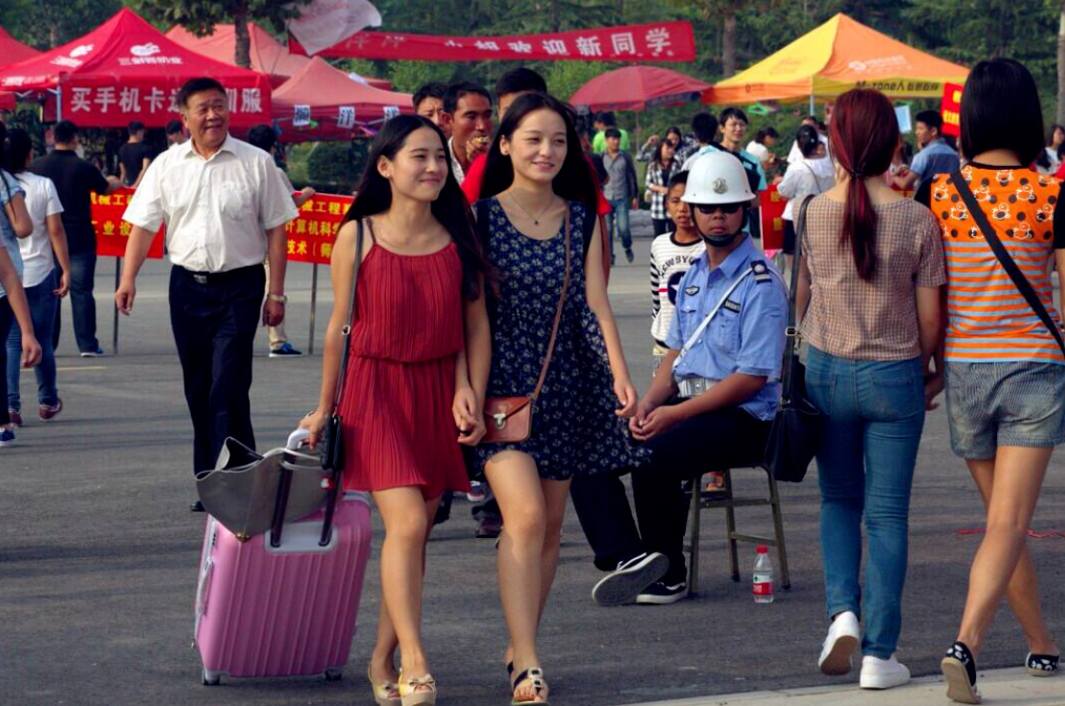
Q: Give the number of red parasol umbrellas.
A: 1